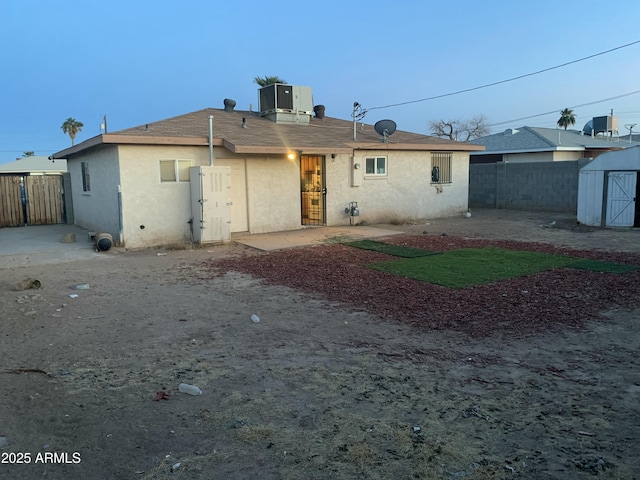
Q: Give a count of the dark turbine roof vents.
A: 2